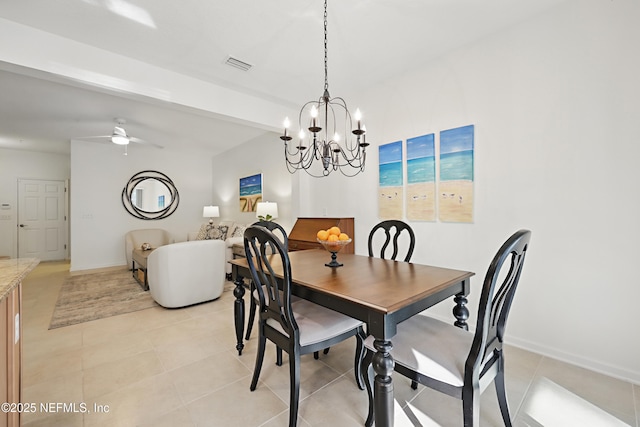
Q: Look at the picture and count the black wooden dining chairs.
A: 4